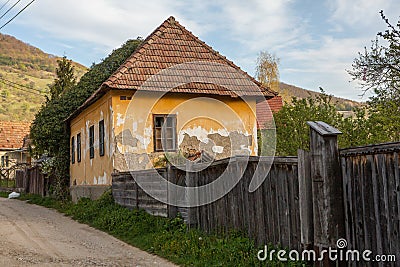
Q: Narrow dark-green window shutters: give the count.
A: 4